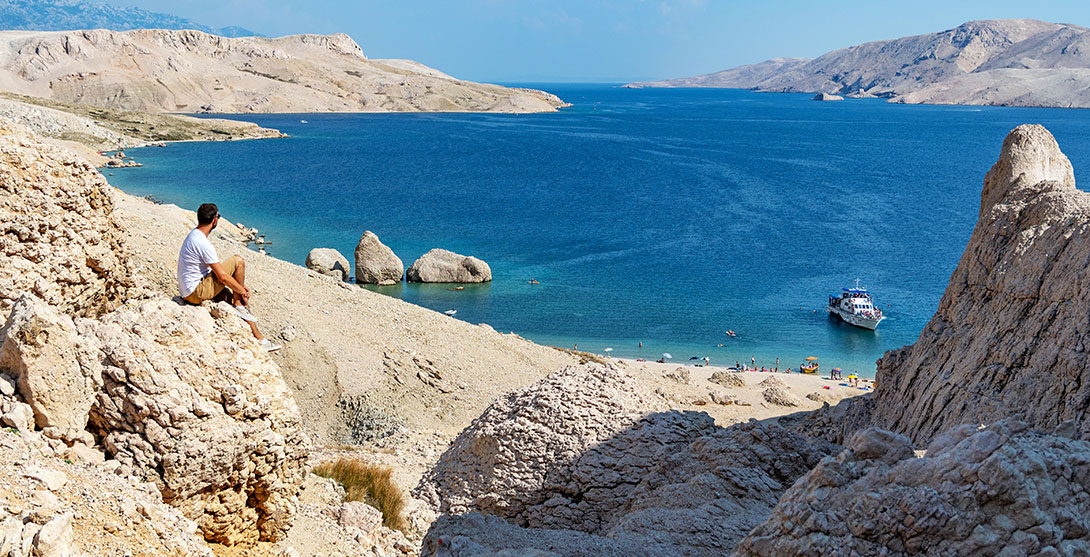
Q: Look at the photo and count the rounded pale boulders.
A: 3